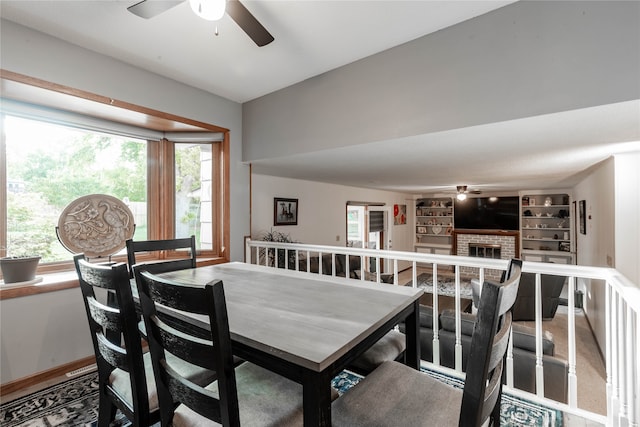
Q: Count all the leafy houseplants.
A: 1